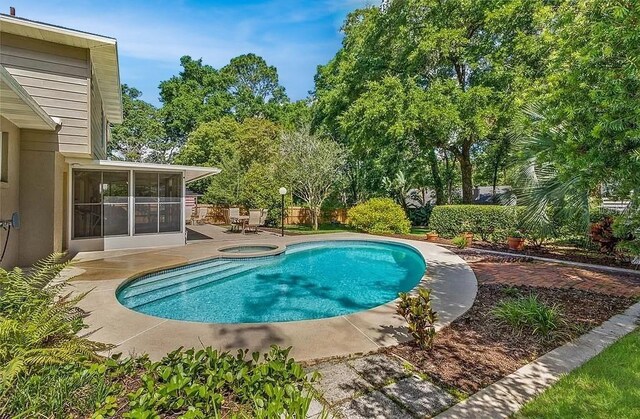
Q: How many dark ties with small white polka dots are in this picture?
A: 0